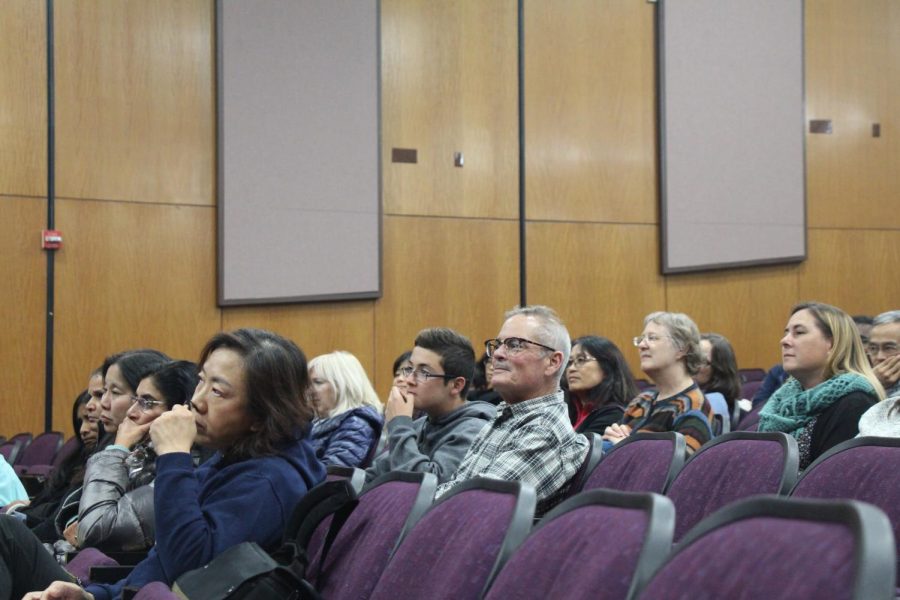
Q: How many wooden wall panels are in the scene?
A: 12